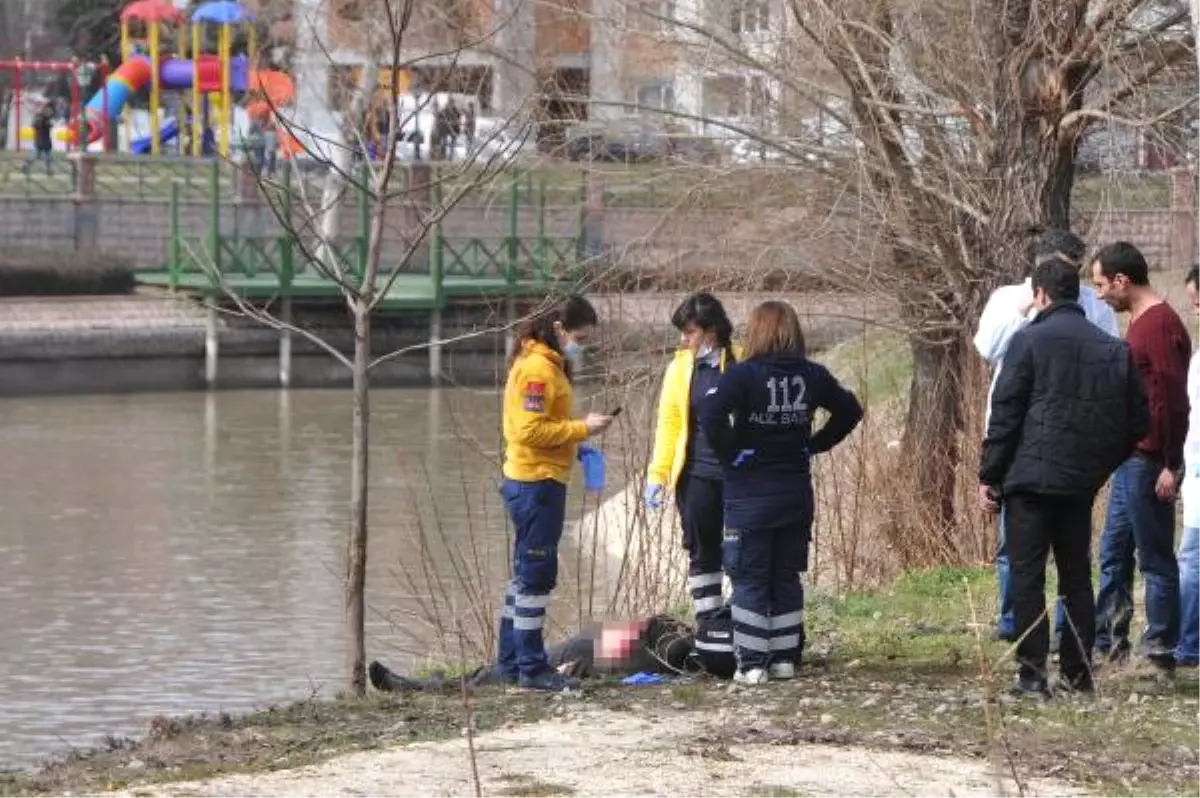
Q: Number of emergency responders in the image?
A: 3